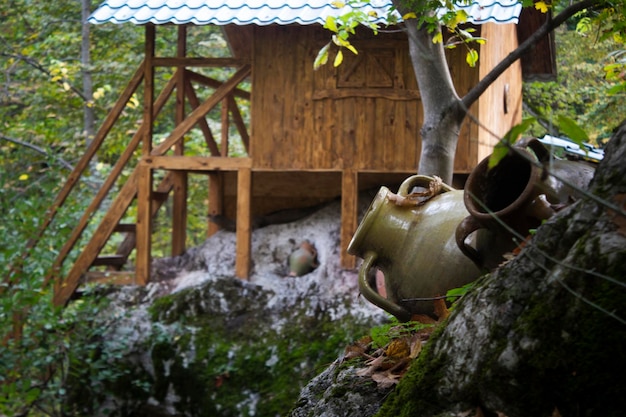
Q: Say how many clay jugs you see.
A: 3